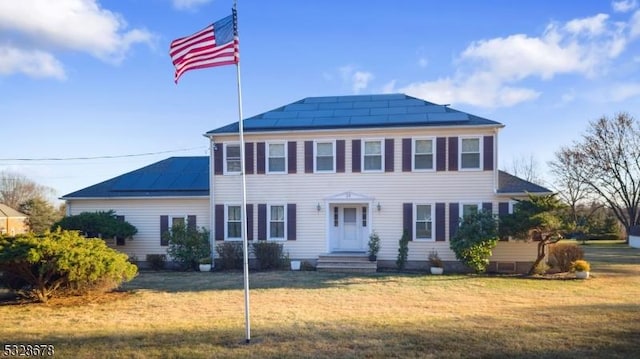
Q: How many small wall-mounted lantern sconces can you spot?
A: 2